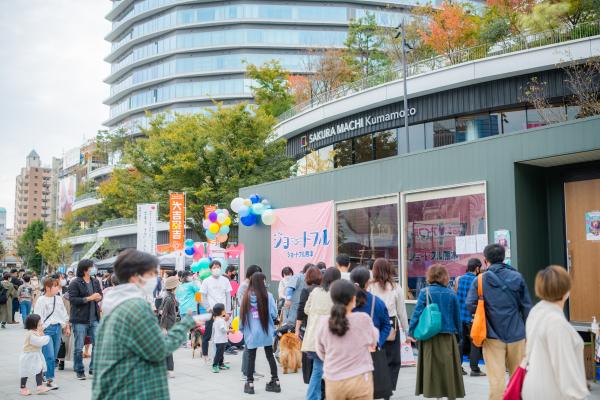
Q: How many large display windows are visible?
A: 2